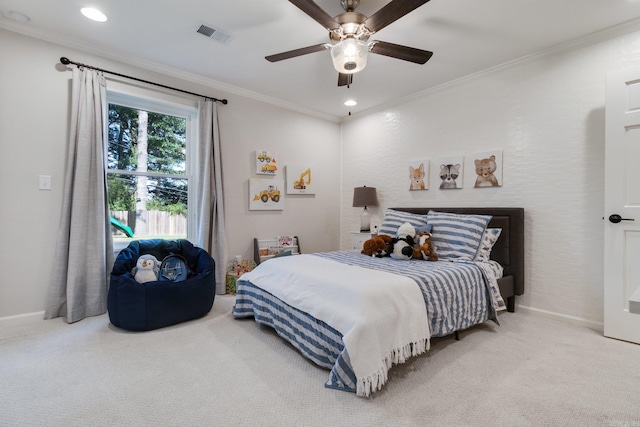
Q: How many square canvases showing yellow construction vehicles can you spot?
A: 3